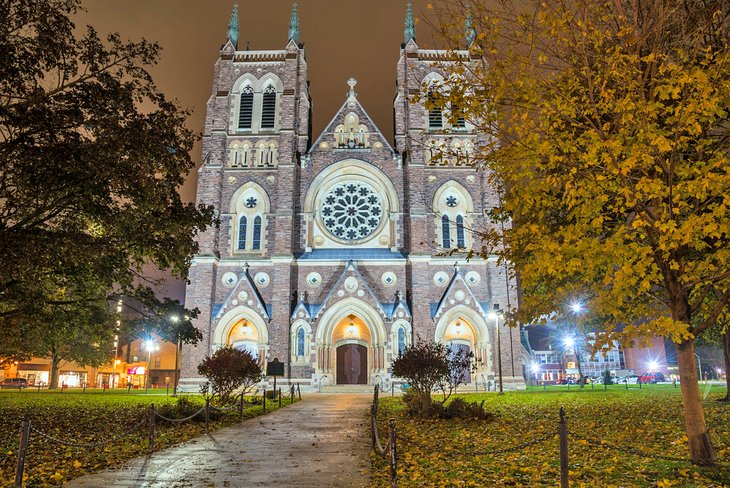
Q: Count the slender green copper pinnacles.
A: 4